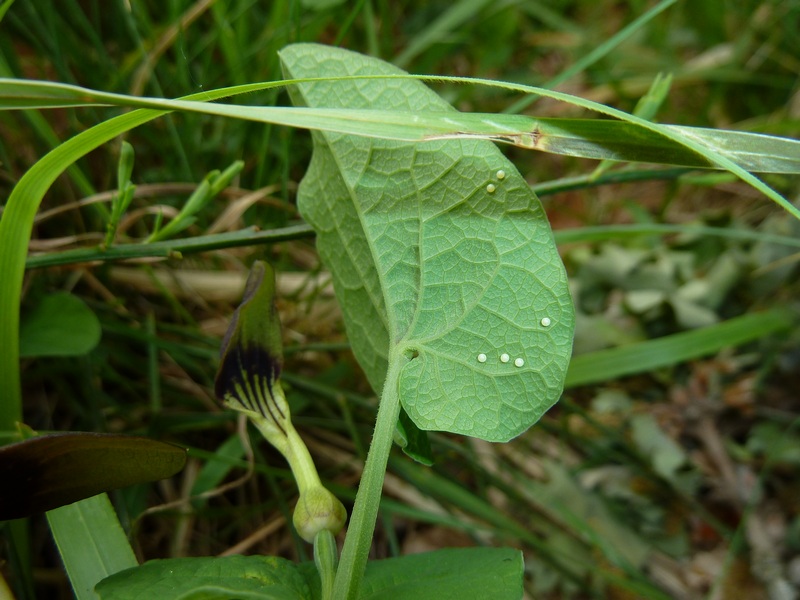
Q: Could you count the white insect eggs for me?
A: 6